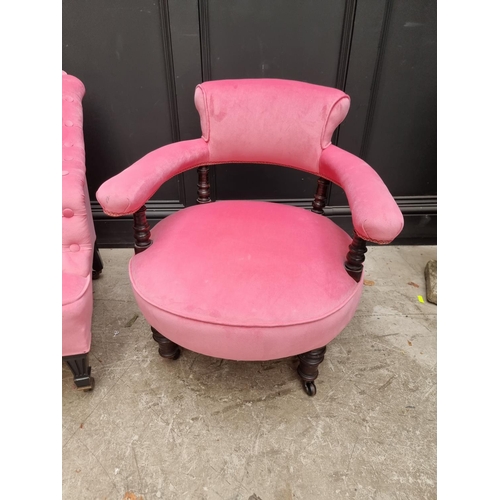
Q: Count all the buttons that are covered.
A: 7